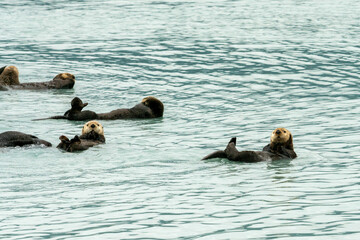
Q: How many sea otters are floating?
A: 6